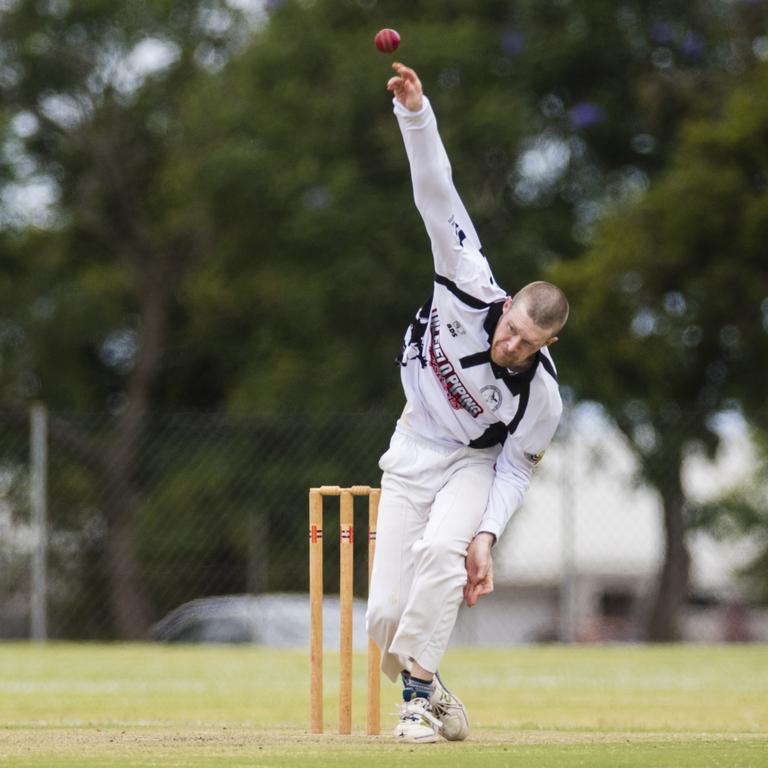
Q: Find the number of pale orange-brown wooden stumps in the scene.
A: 3